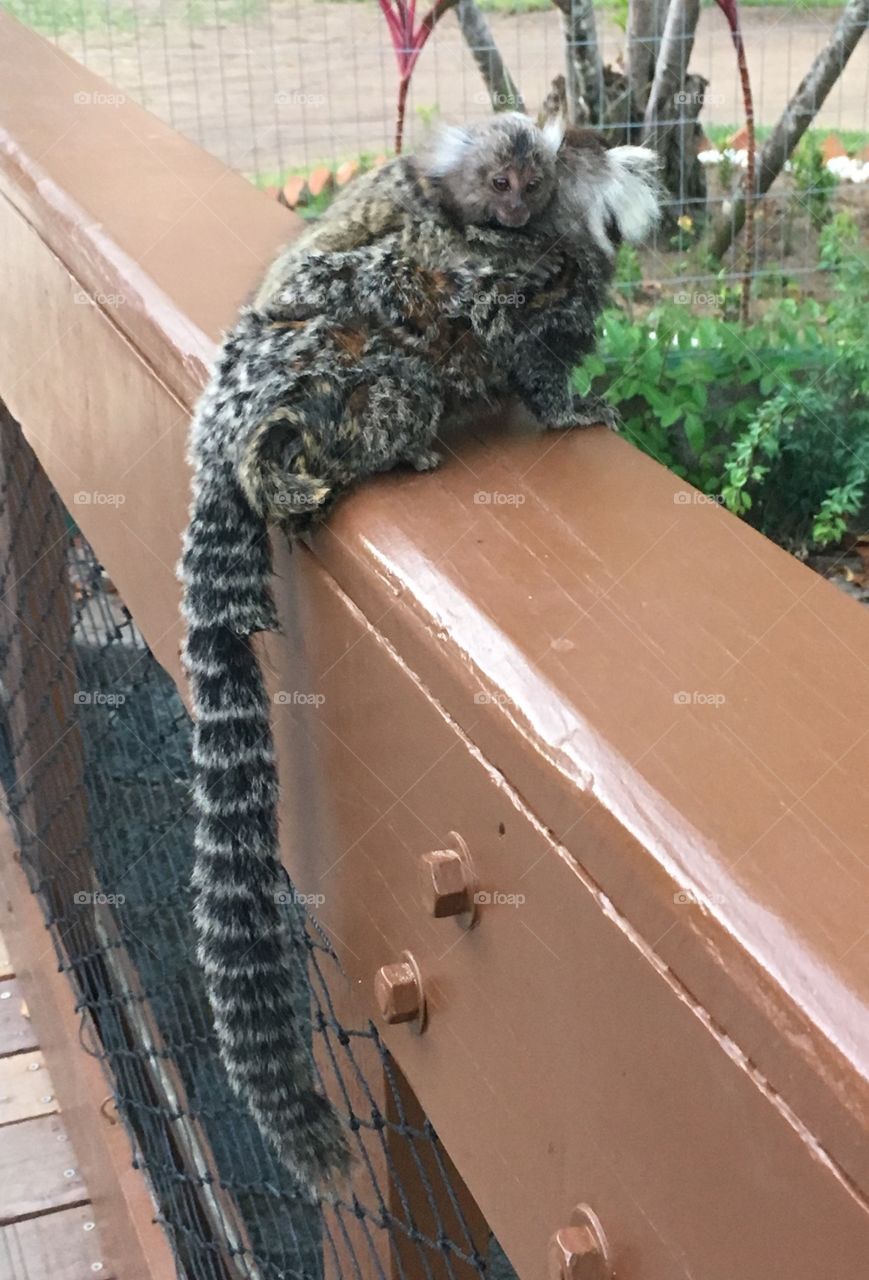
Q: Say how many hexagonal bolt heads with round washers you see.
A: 3